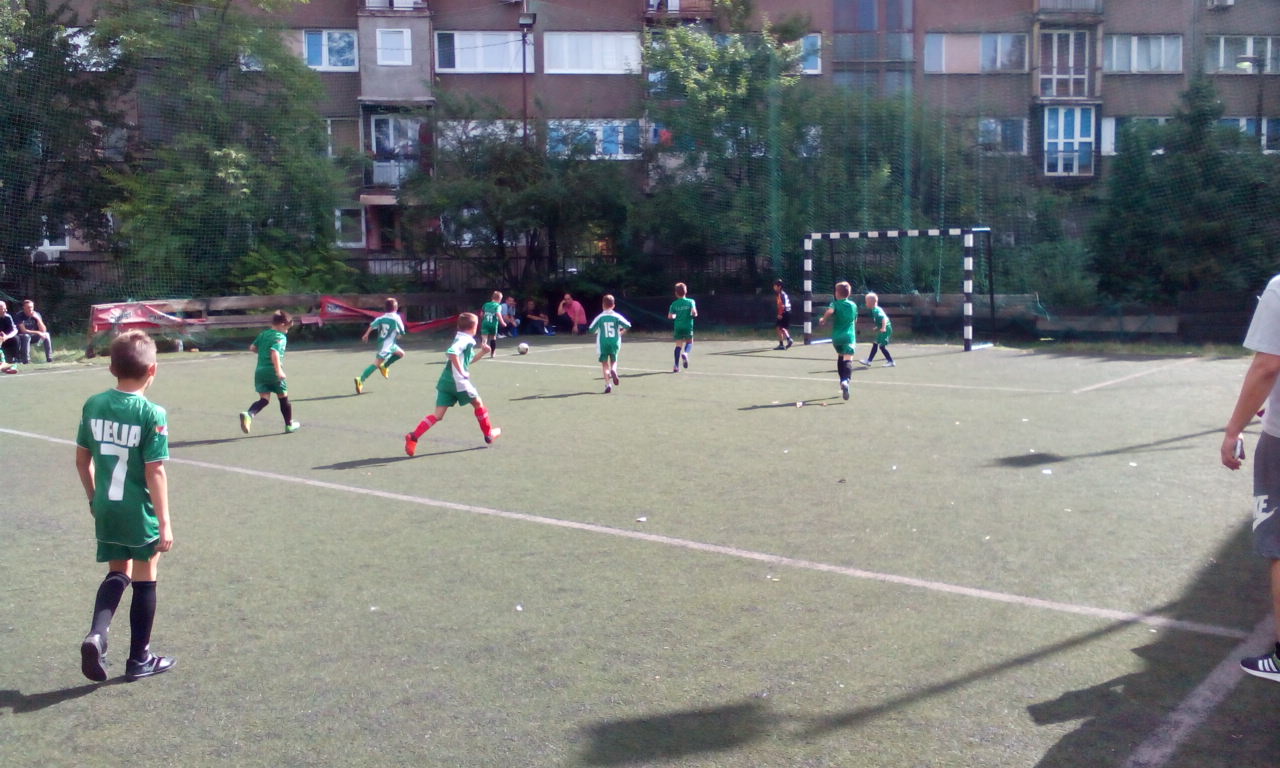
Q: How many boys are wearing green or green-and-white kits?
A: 9